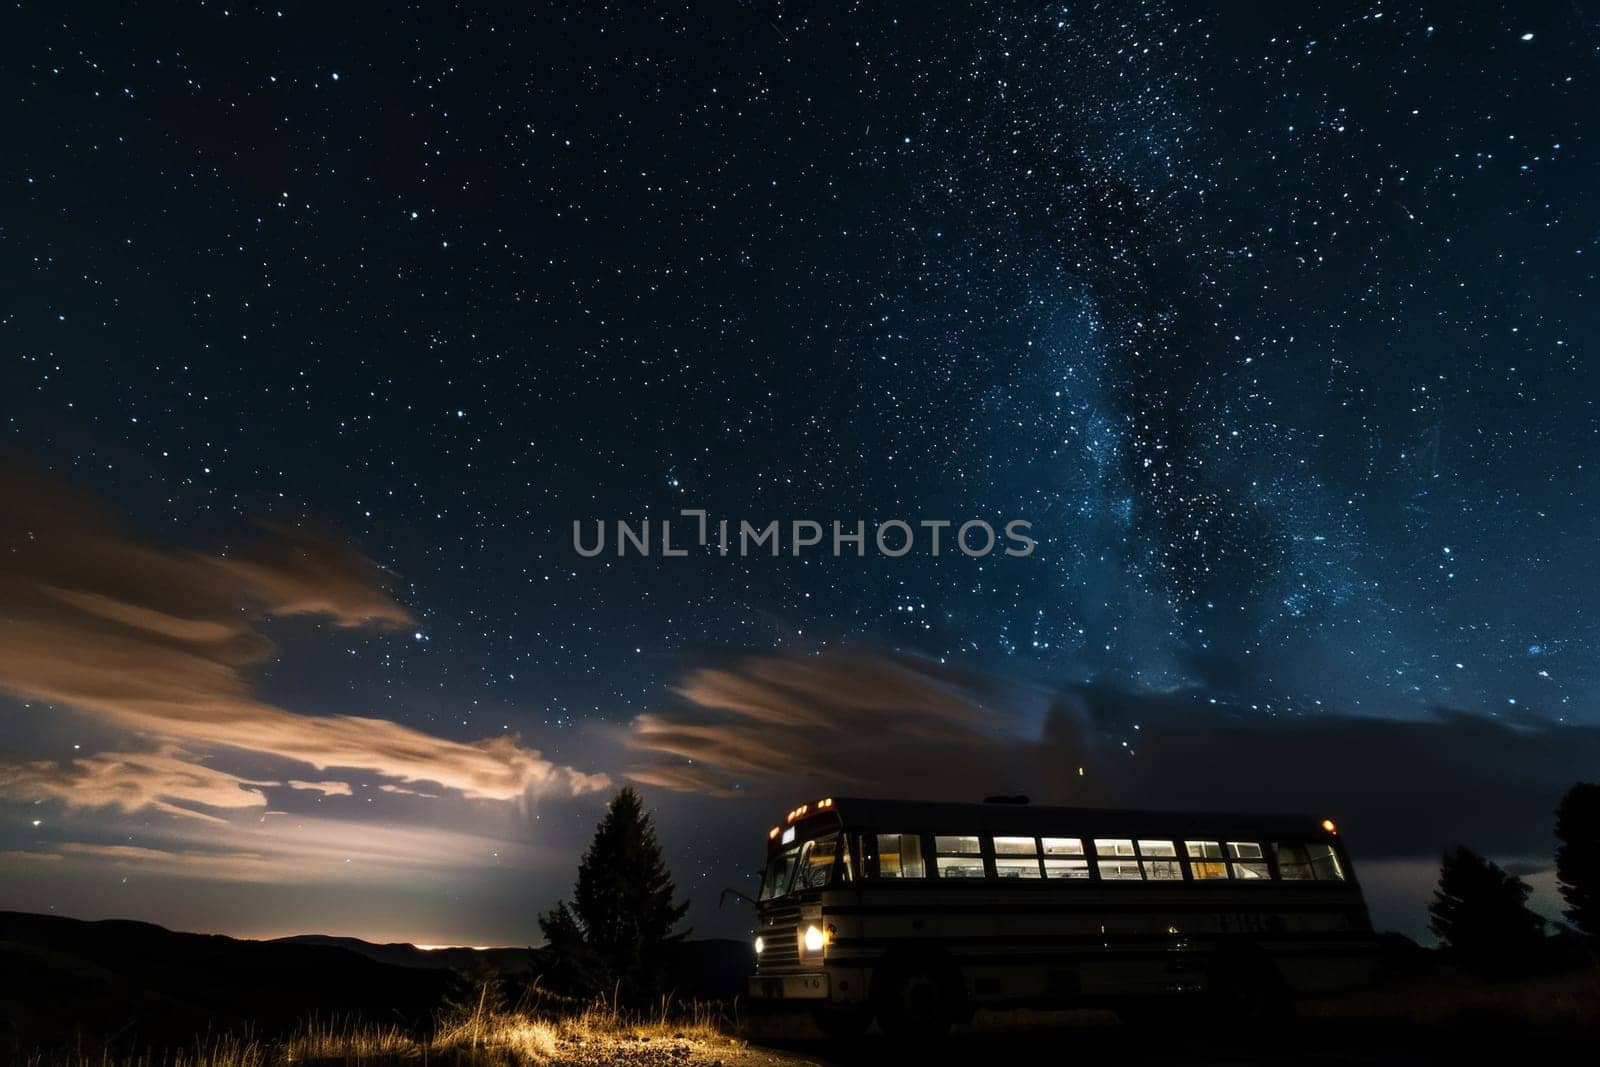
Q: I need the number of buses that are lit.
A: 1